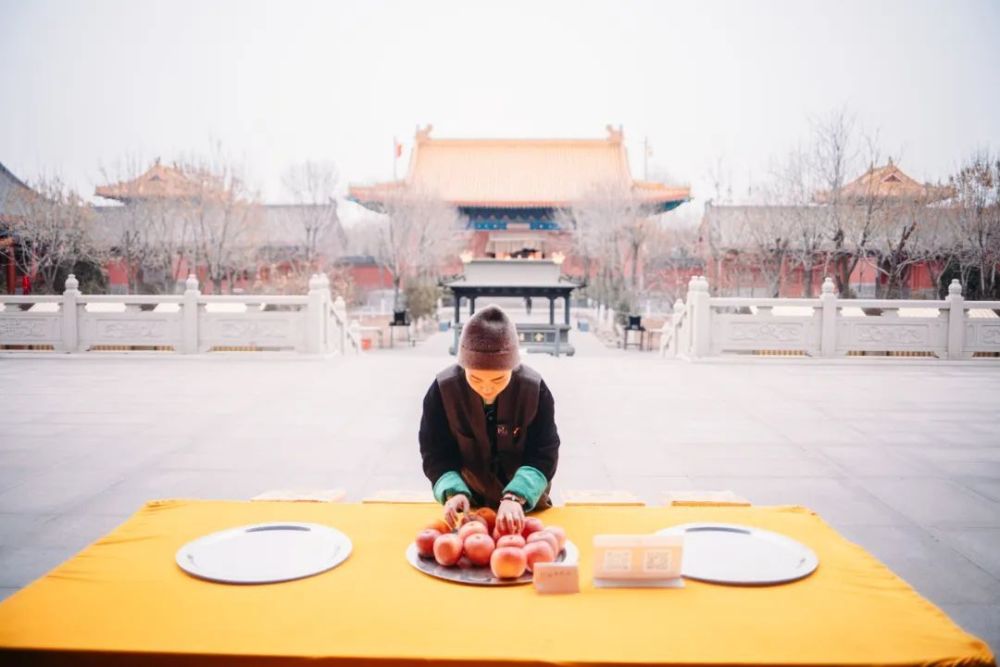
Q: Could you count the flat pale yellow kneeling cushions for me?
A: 4